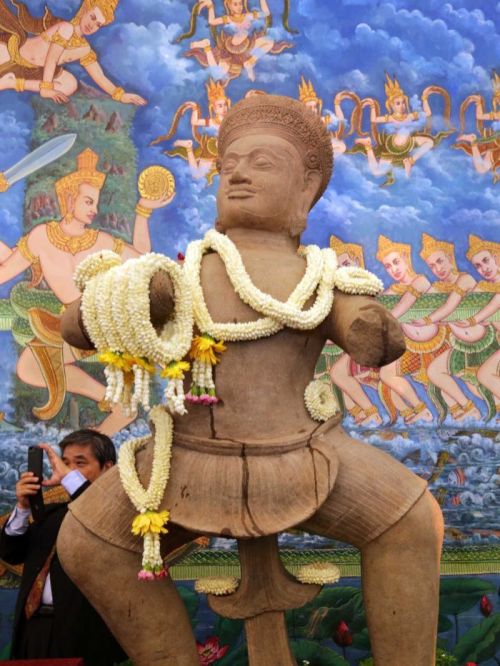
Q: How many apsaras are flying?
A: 5